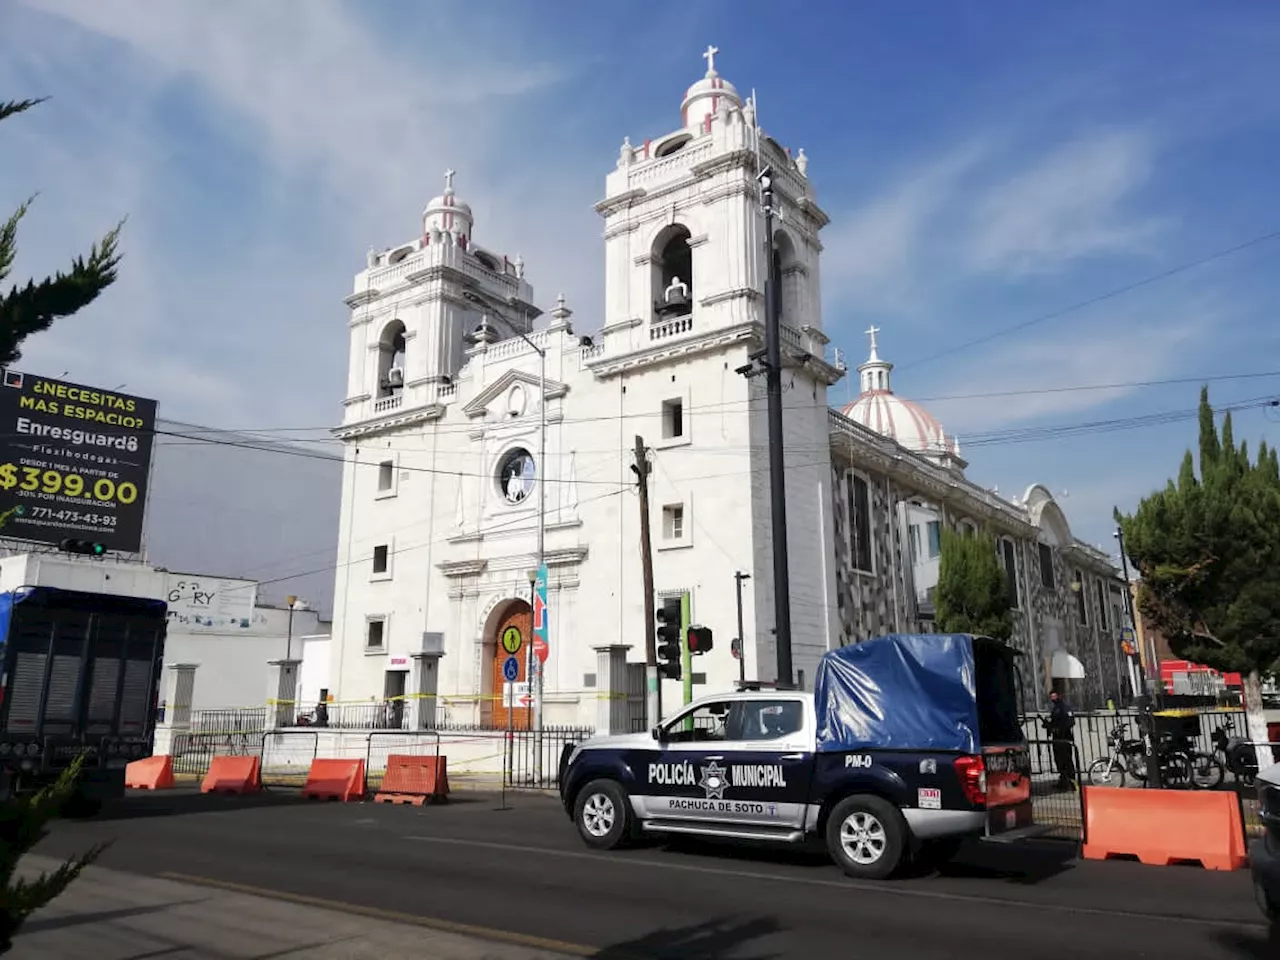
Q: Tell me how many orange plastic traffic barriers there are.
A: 5